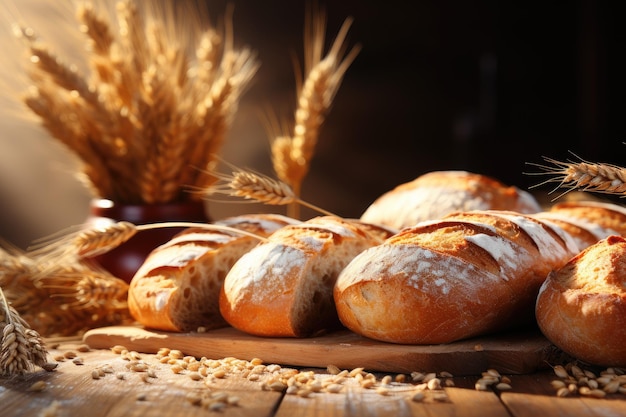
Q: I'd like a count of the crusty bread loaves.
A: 6